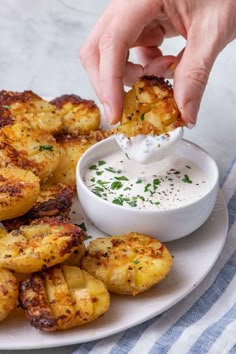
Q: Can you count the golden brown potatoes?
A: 11